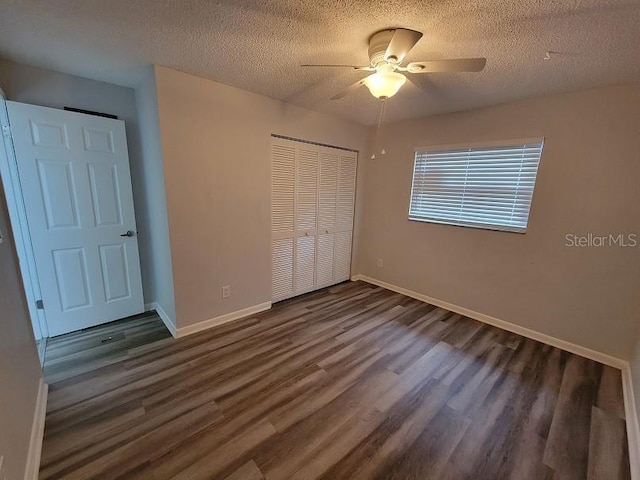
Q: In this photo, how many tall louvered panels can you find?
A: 4